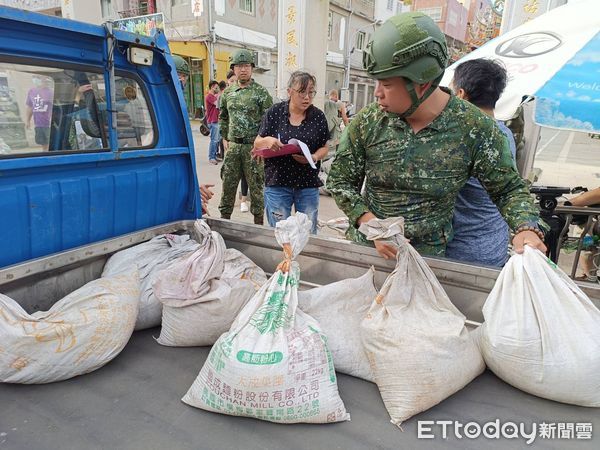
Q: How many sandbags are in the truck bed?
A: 8